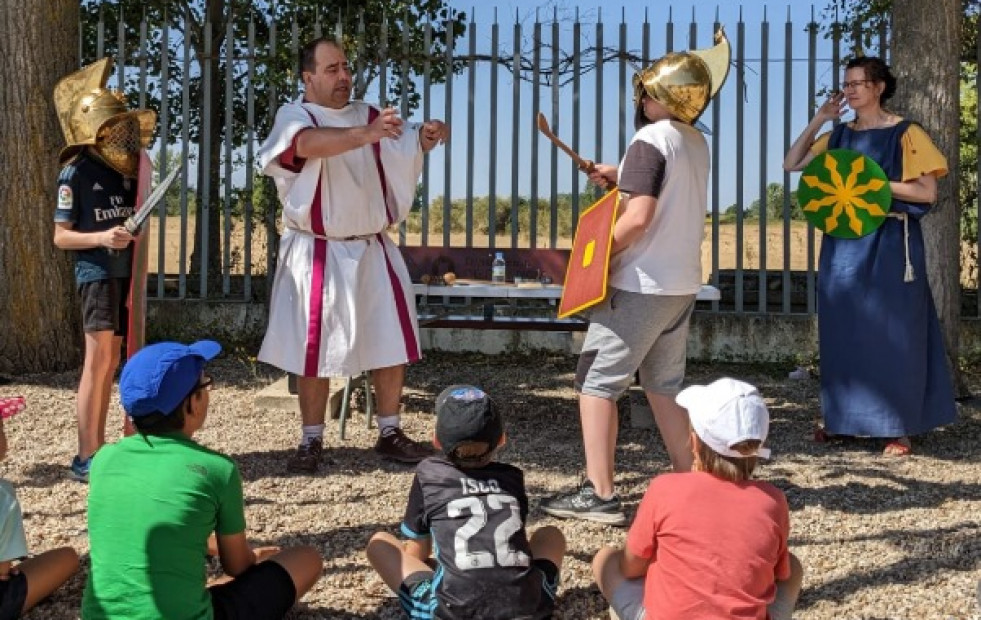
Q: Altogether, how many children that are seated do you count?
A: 4